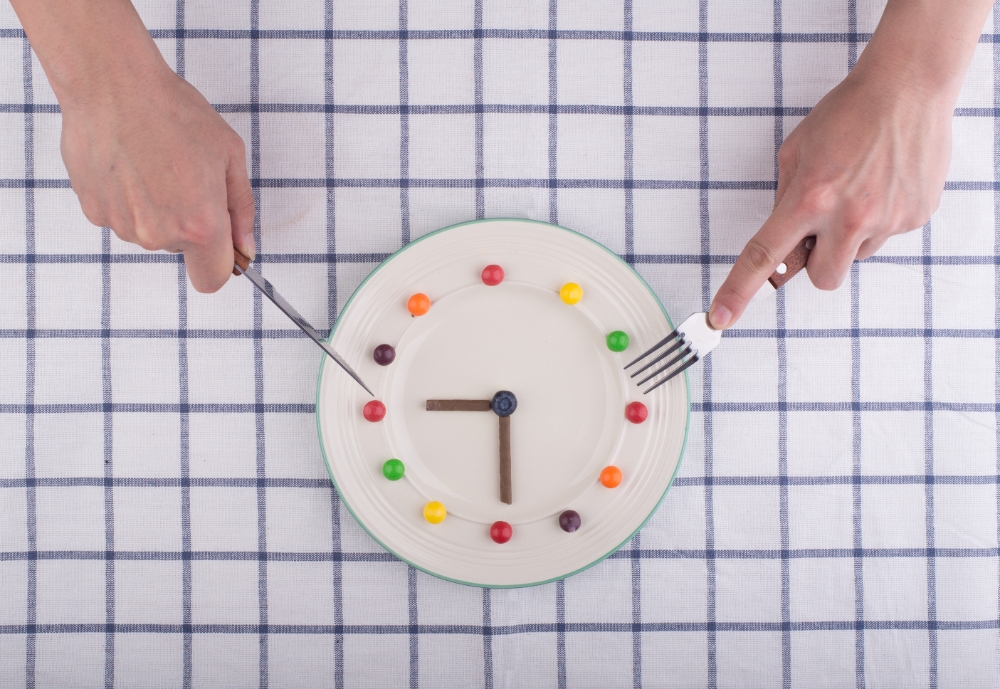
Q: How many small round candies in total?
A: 12